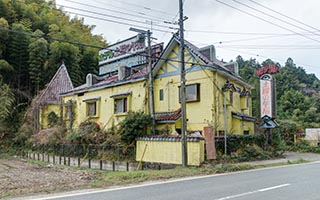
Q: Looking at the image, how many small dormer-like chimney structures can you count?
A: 4